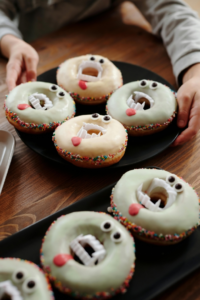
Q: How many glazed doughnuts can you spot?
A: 7